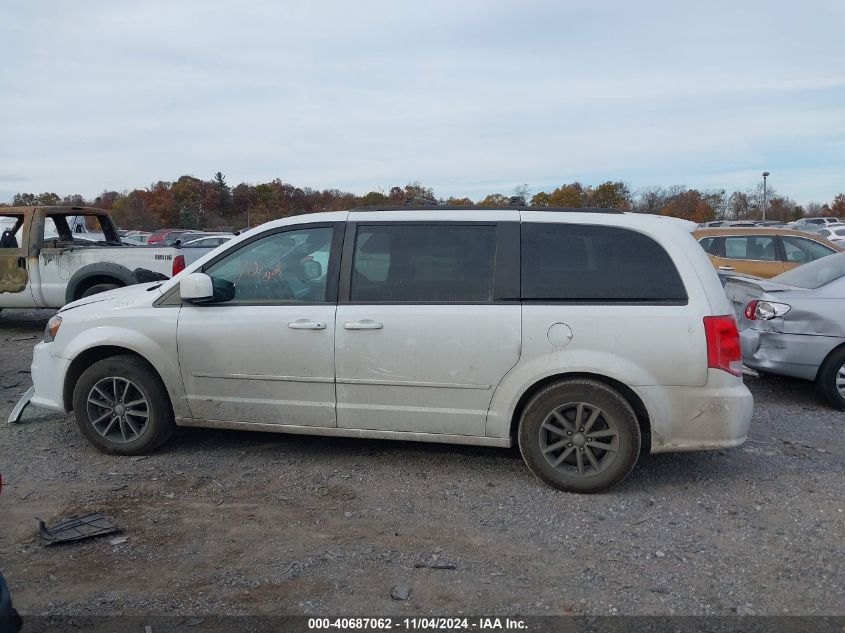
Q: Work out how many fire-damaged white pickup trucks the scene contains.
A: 1